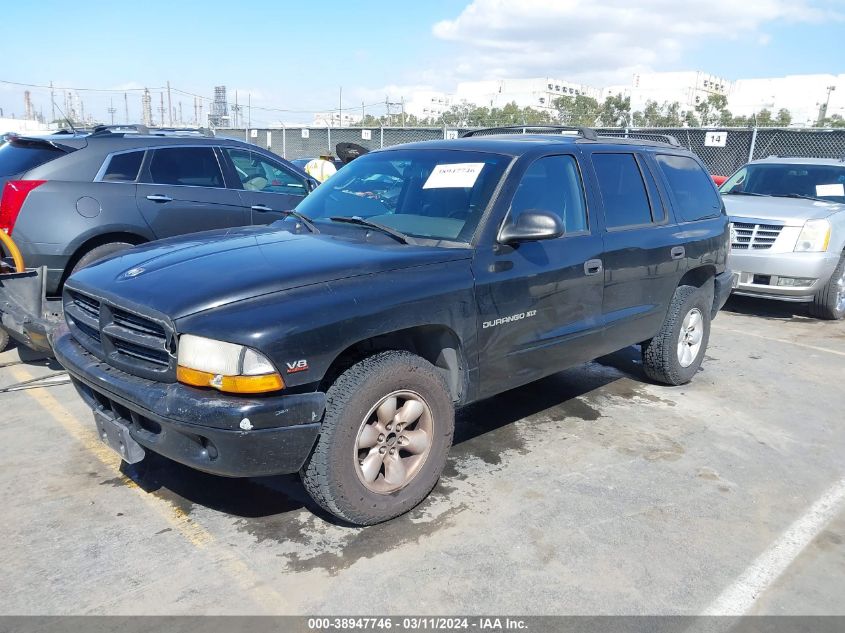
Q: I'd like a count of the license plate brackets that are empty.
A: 1